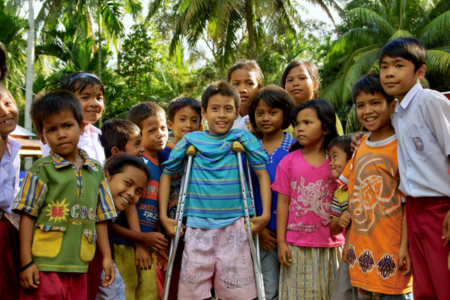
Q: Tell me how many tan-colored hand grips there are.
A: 2